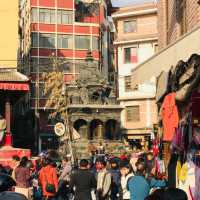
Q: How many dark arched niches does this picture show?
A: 3